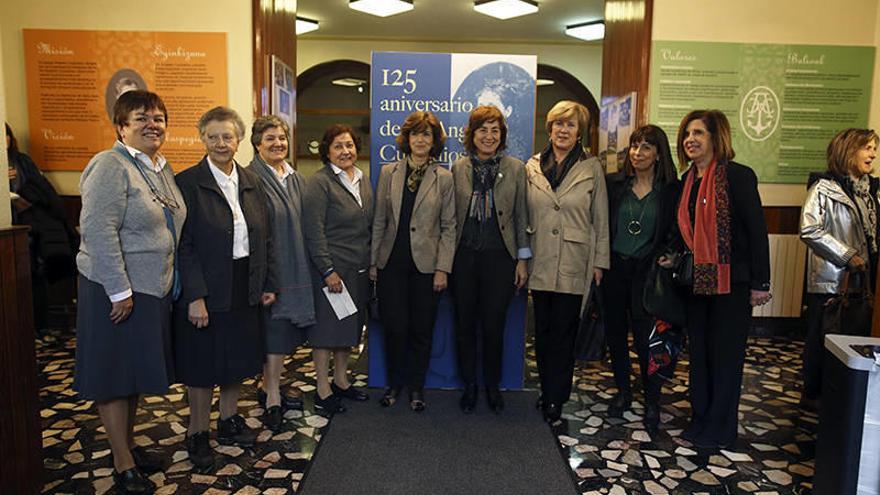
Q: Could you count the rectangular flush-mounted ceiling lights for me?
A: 4